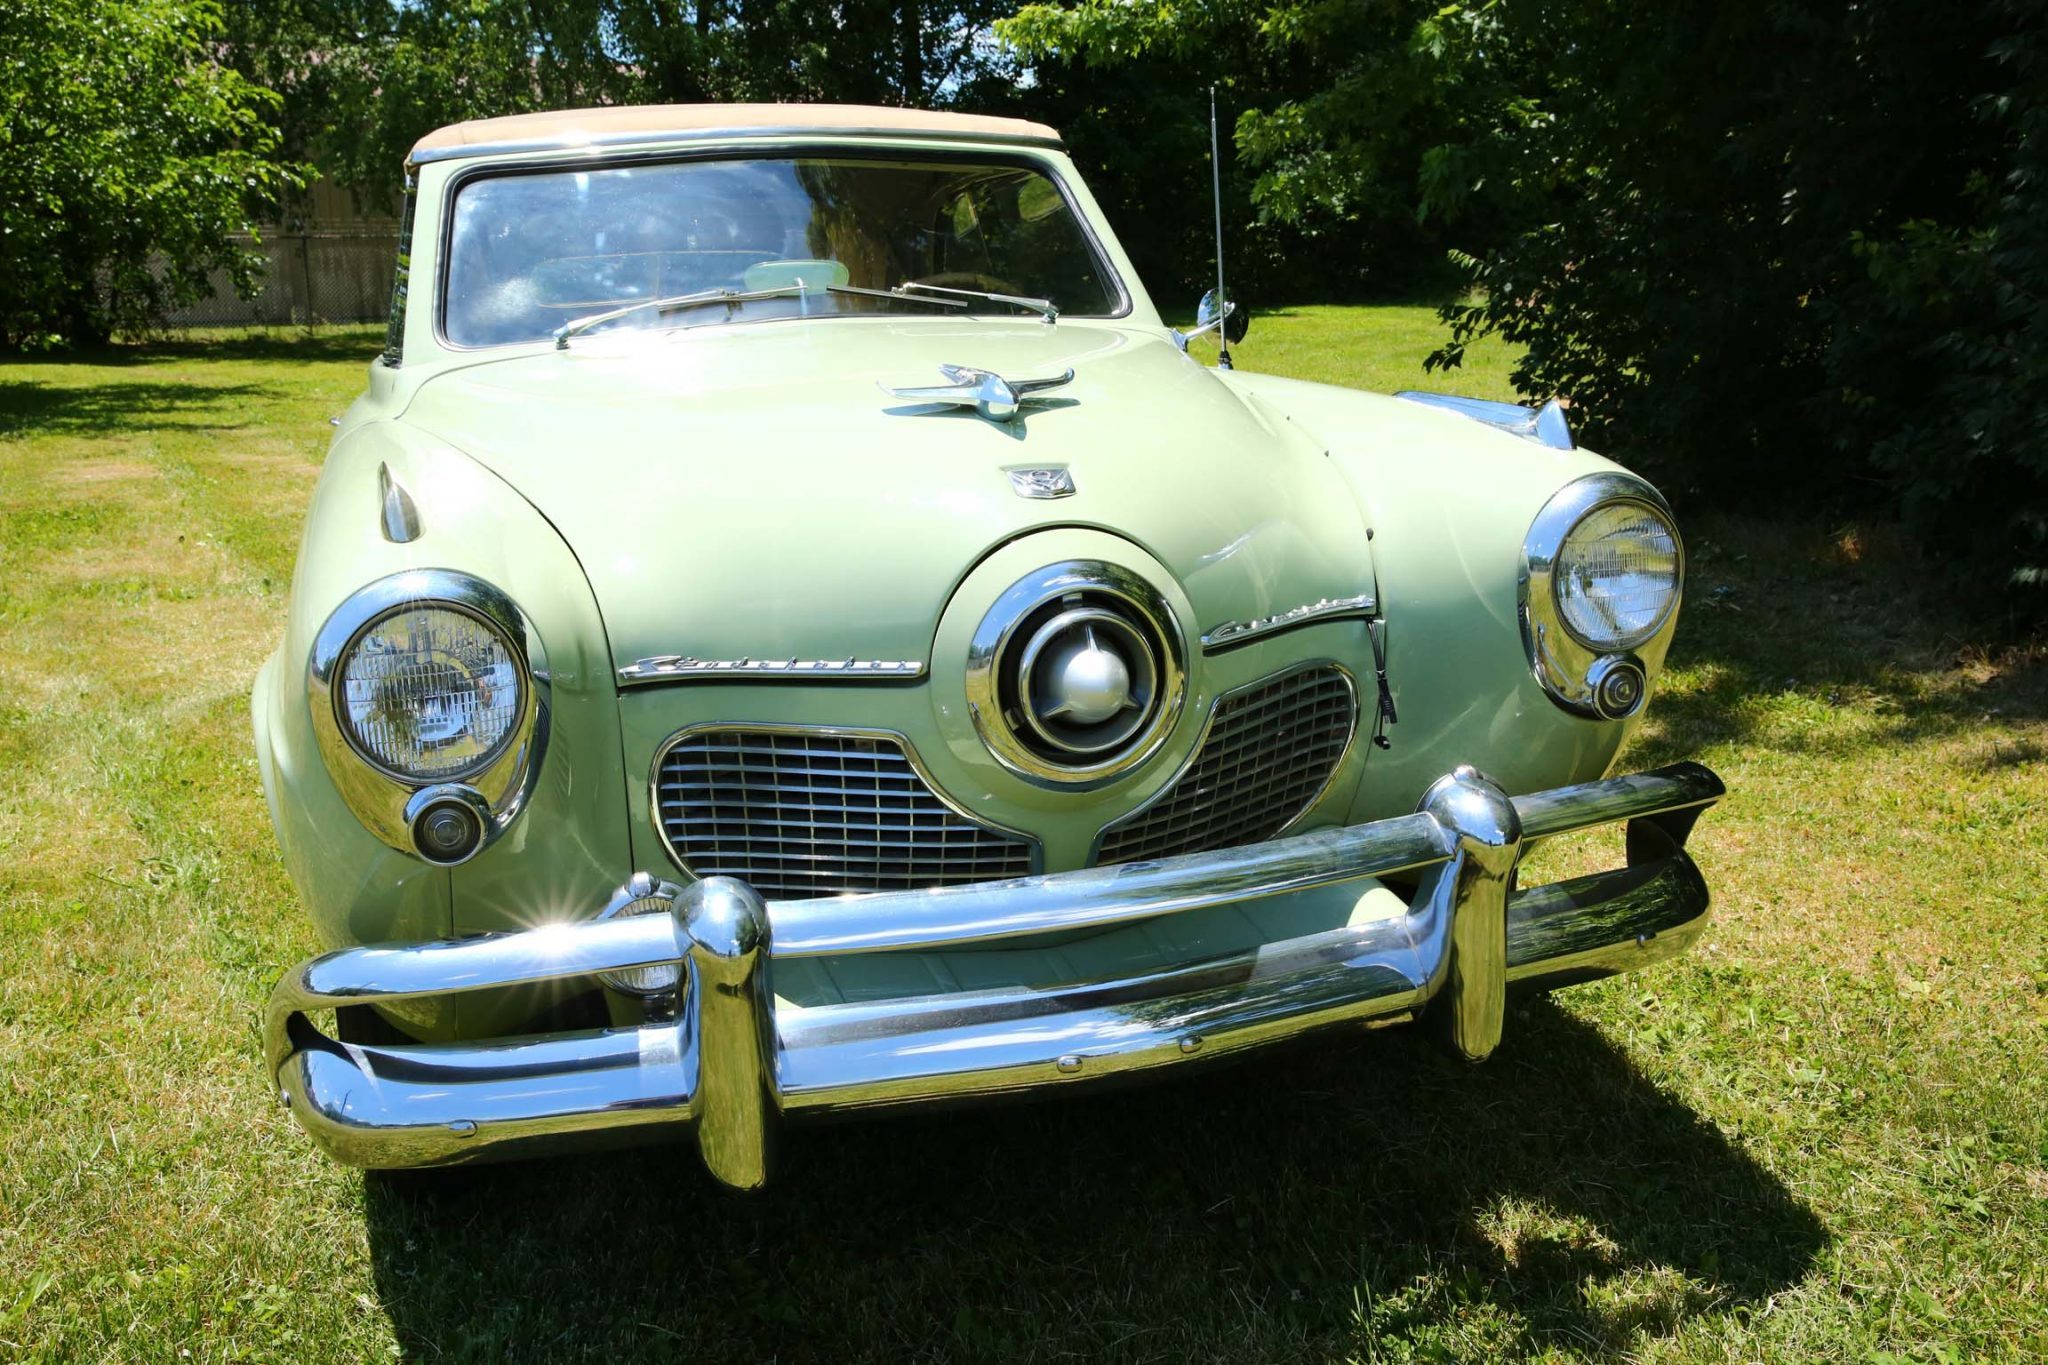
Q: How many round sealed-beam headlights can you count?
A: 2